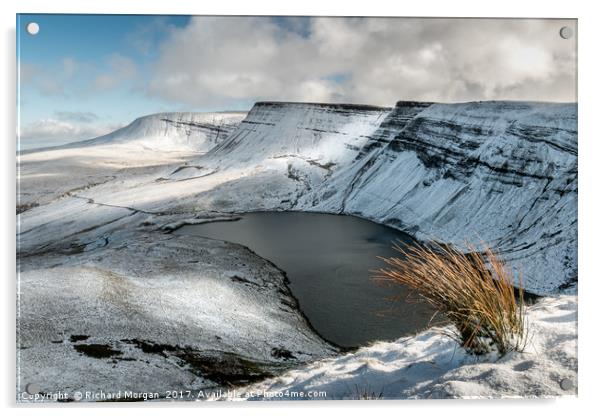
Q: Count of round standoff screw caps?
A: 4